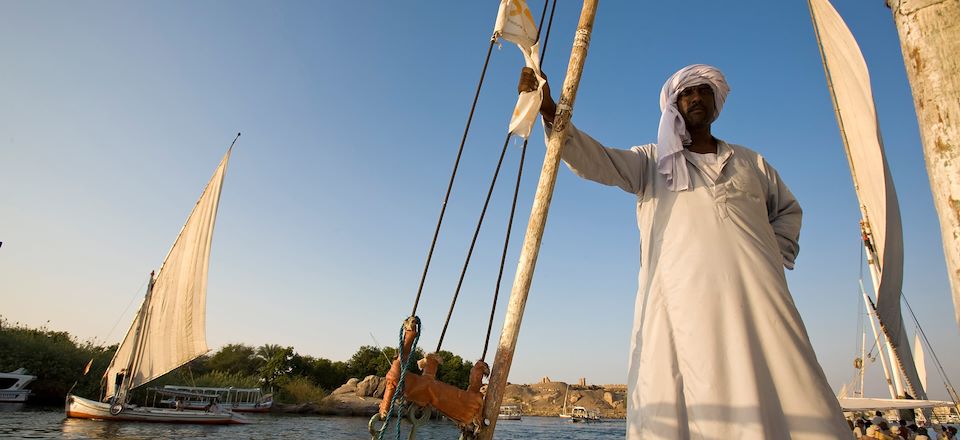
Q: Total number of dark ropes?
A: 3